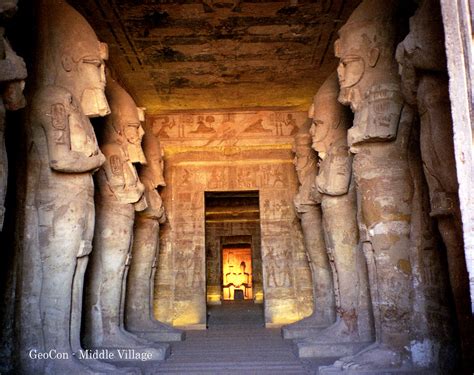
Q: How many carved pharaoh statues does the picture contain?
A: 8